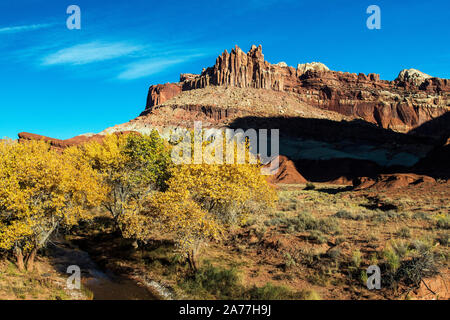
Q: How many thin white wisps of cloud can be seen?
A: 3